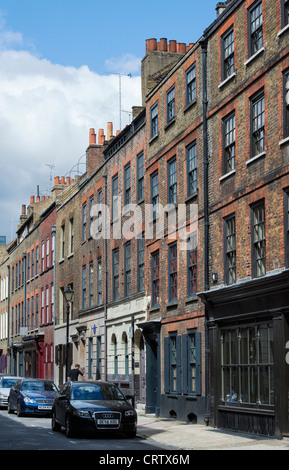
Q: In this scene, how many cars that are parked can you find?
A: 3